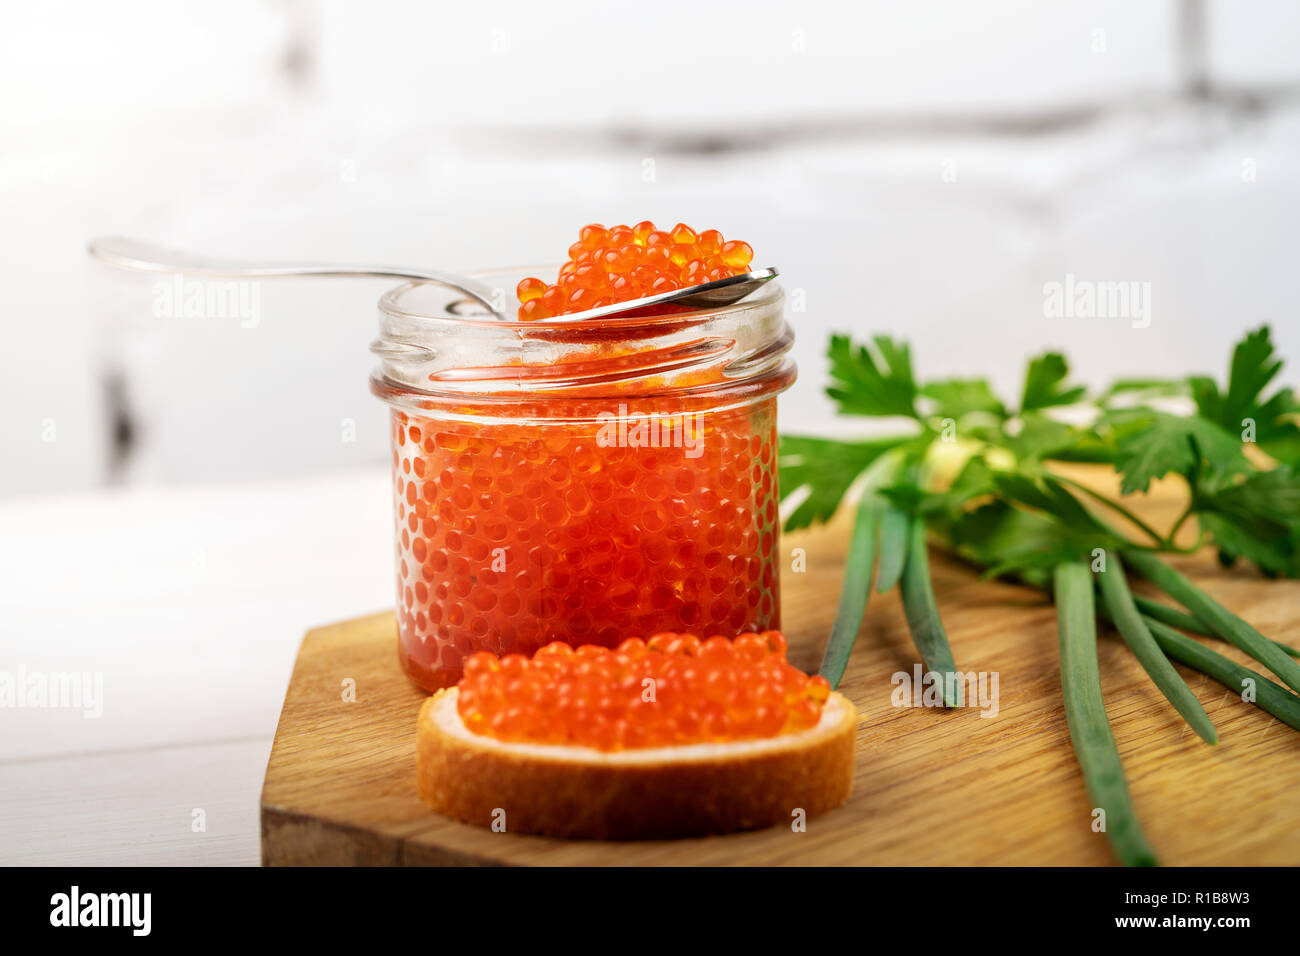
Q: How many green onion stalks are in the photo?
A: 8